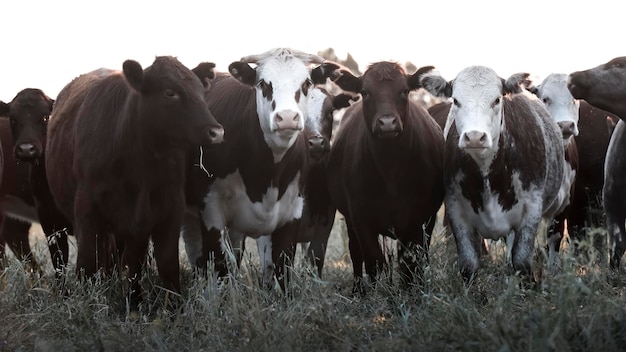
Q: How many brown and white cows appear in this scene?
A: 4